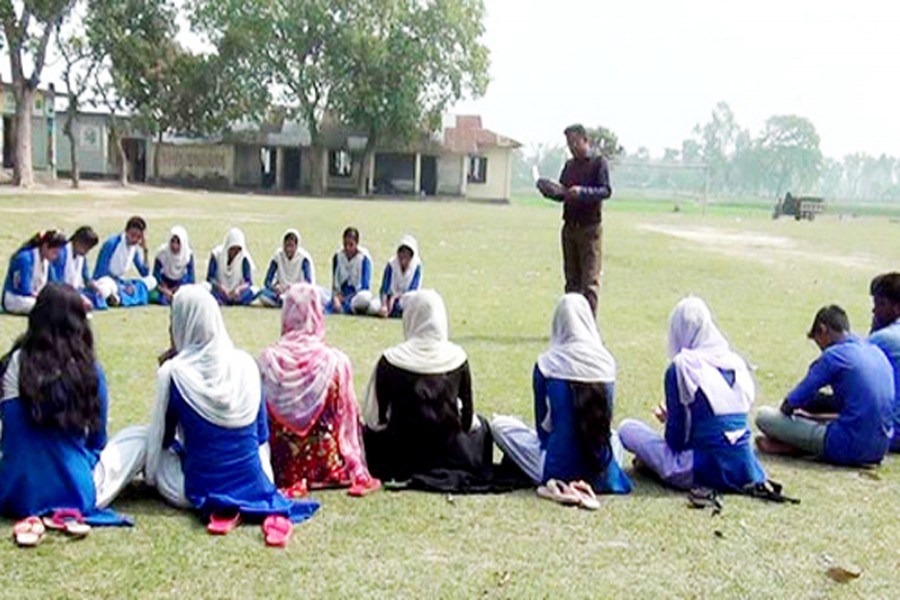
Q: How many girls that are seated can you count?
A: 14